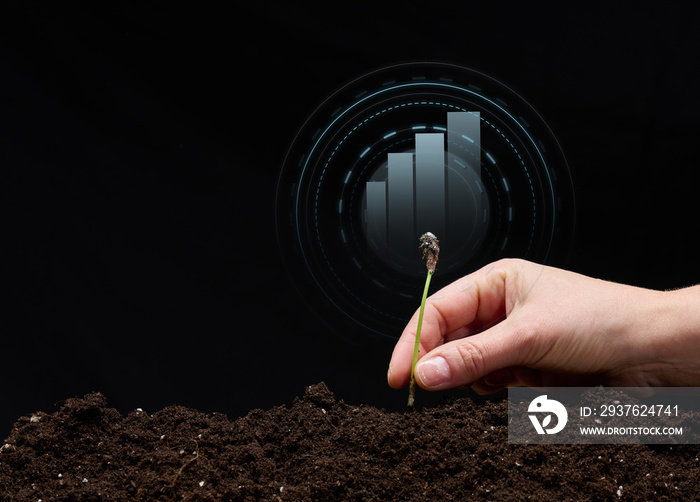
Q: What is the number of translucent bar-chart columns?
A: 4